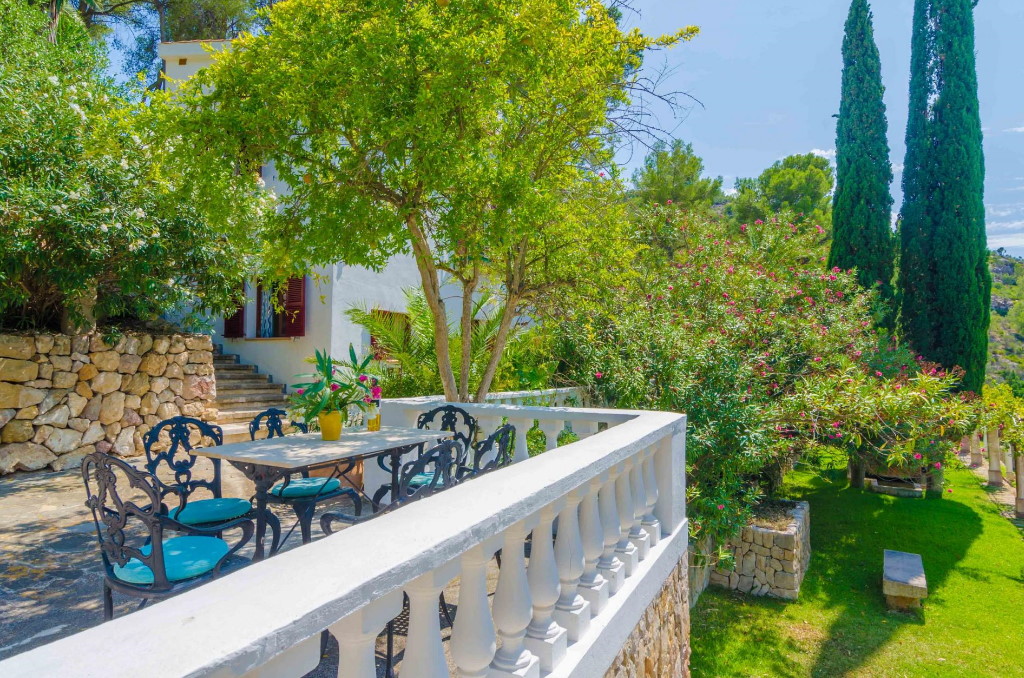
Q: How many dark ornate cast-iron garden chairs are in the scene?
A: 6